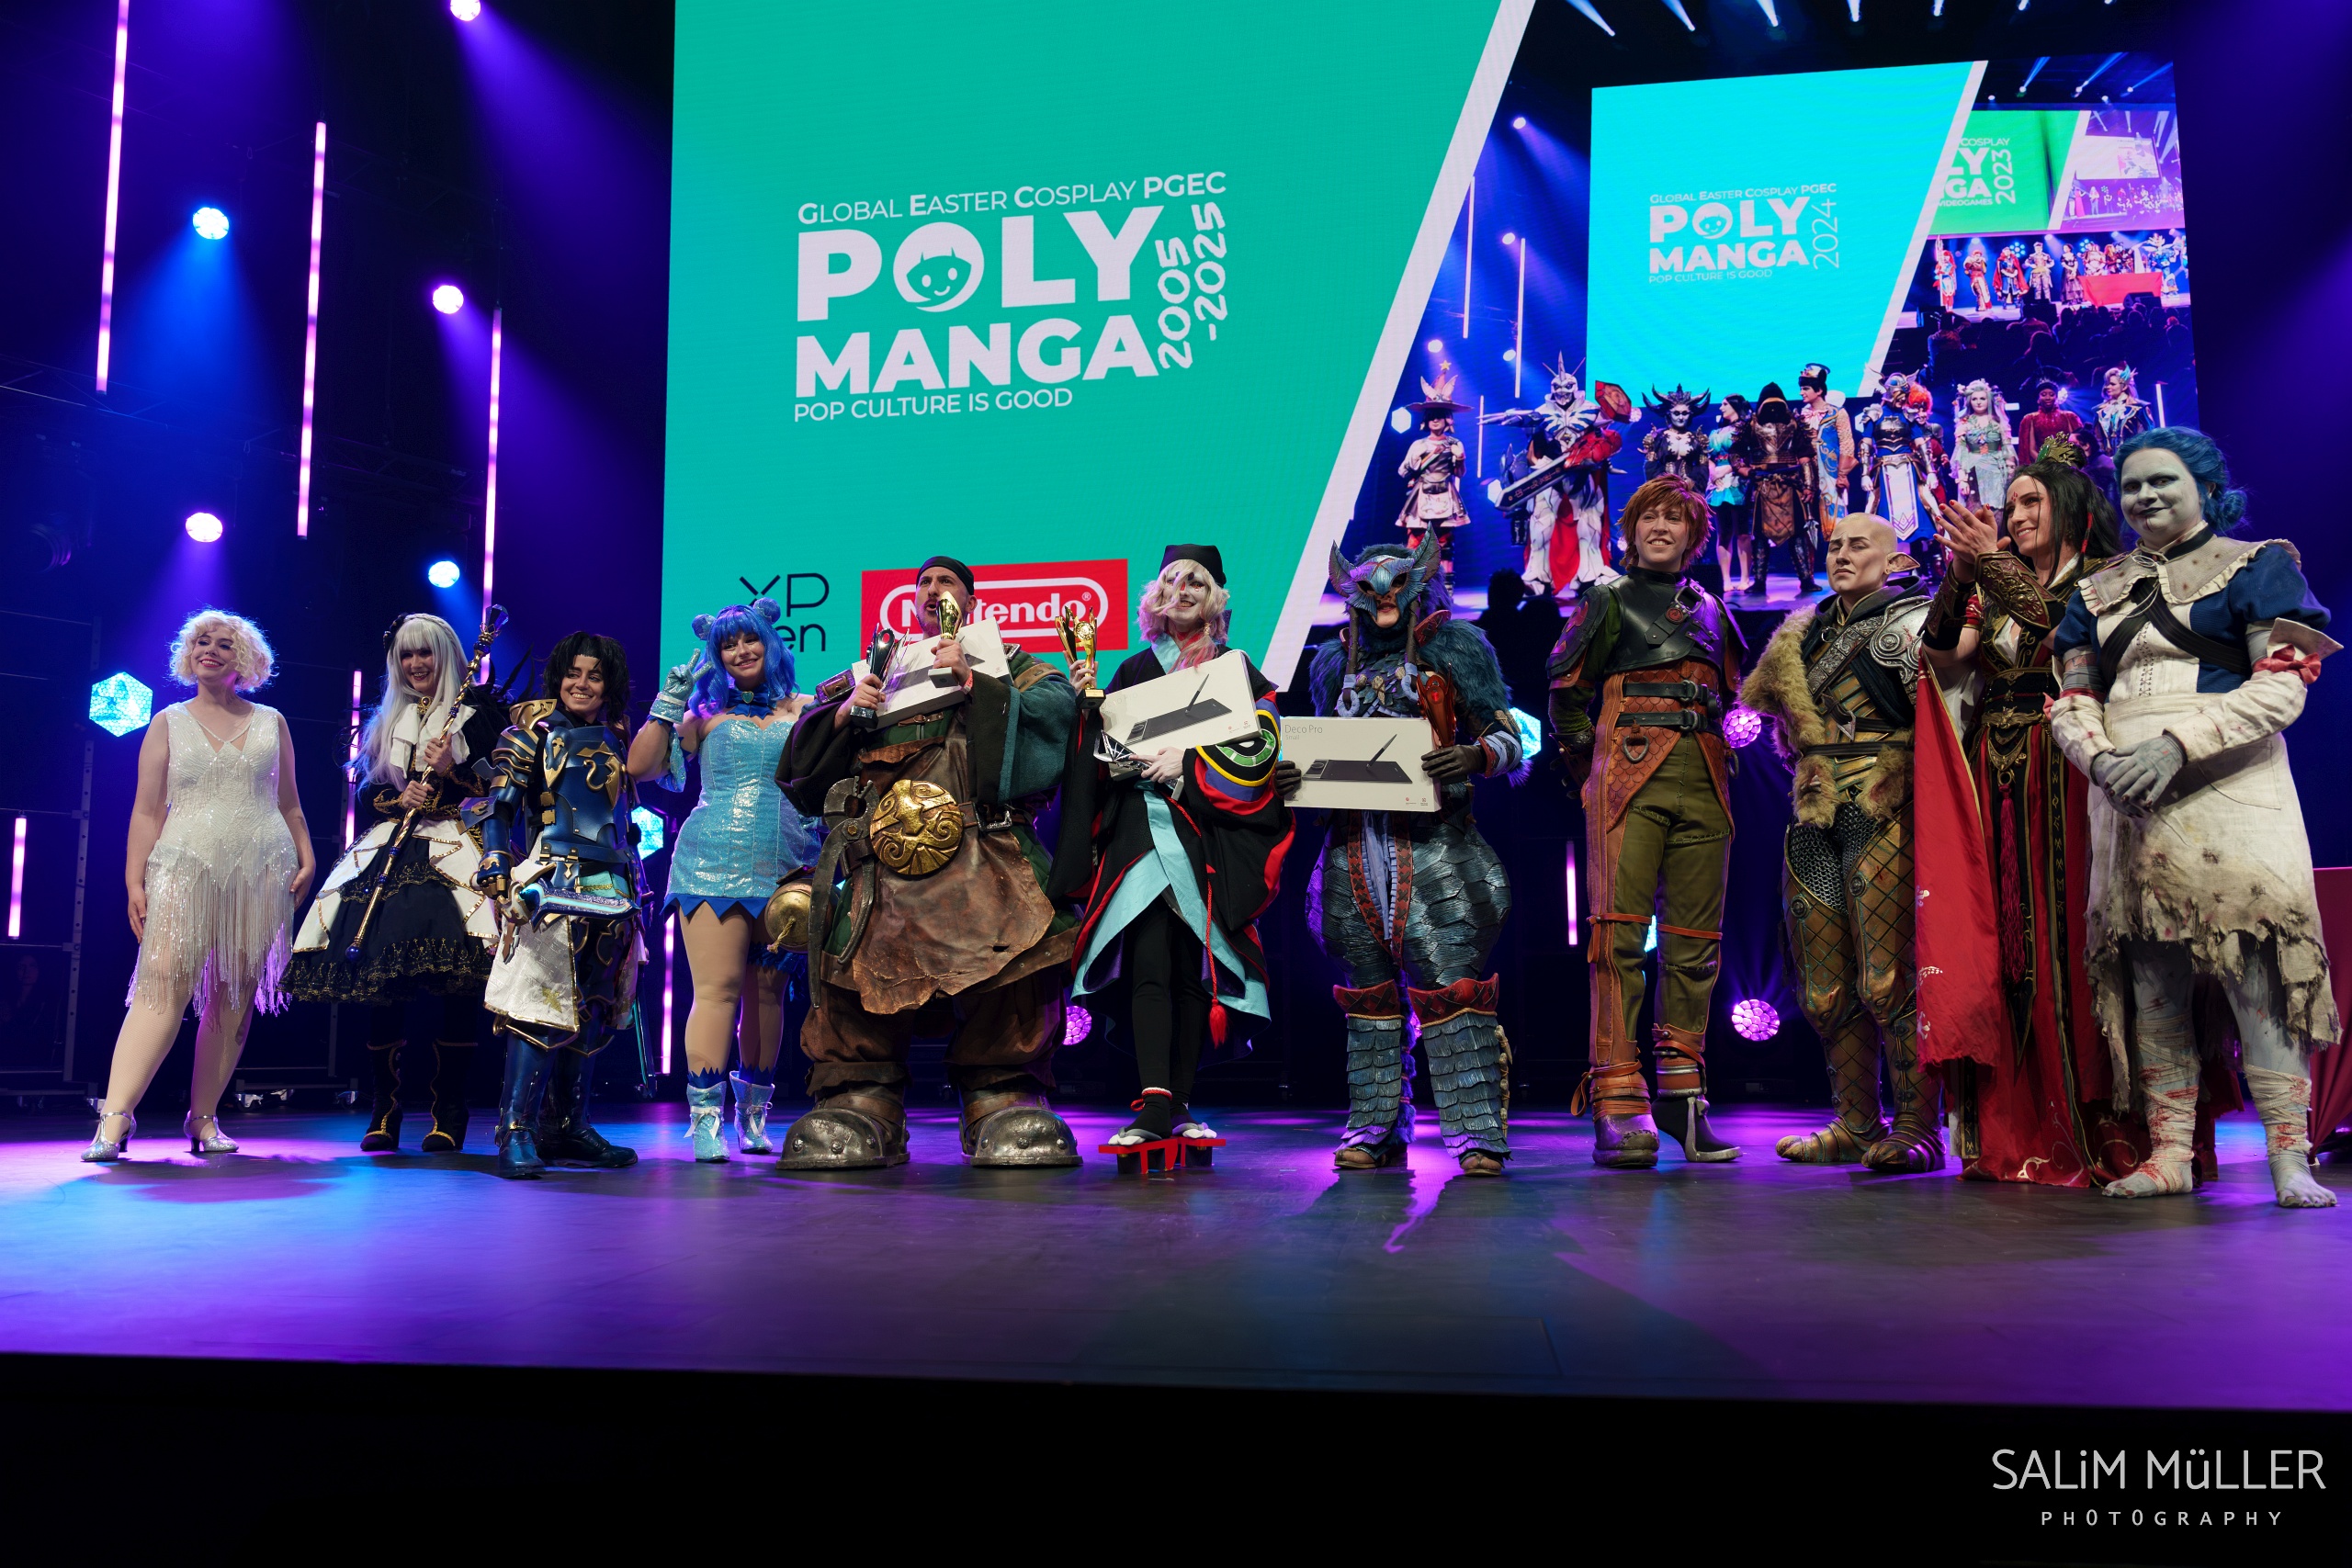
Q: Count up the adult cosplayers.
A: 11